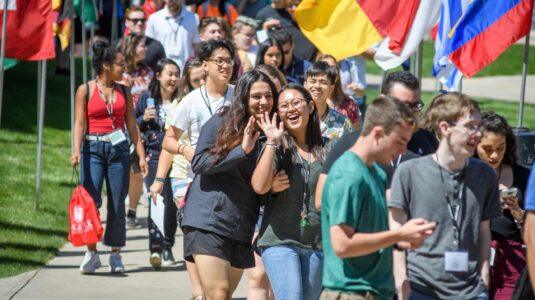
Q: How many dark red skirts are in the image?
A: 1